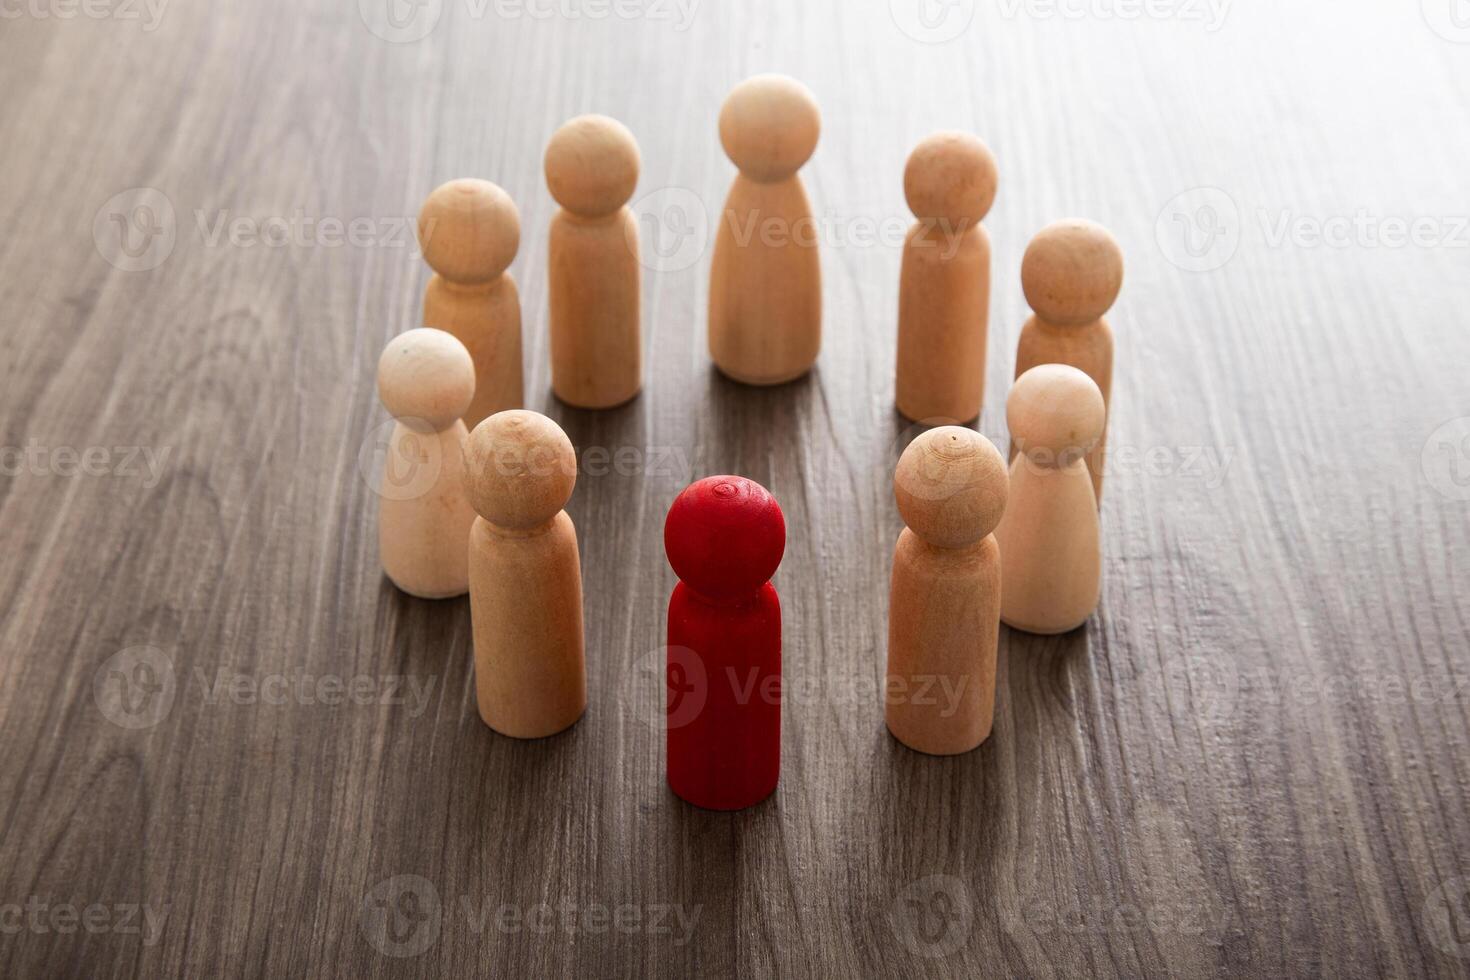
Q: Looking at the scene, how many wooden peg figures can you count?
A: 10